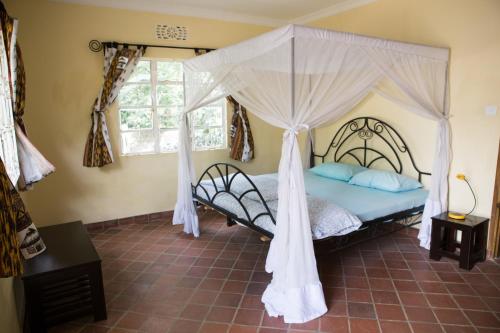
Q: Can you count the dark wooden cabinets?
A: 2